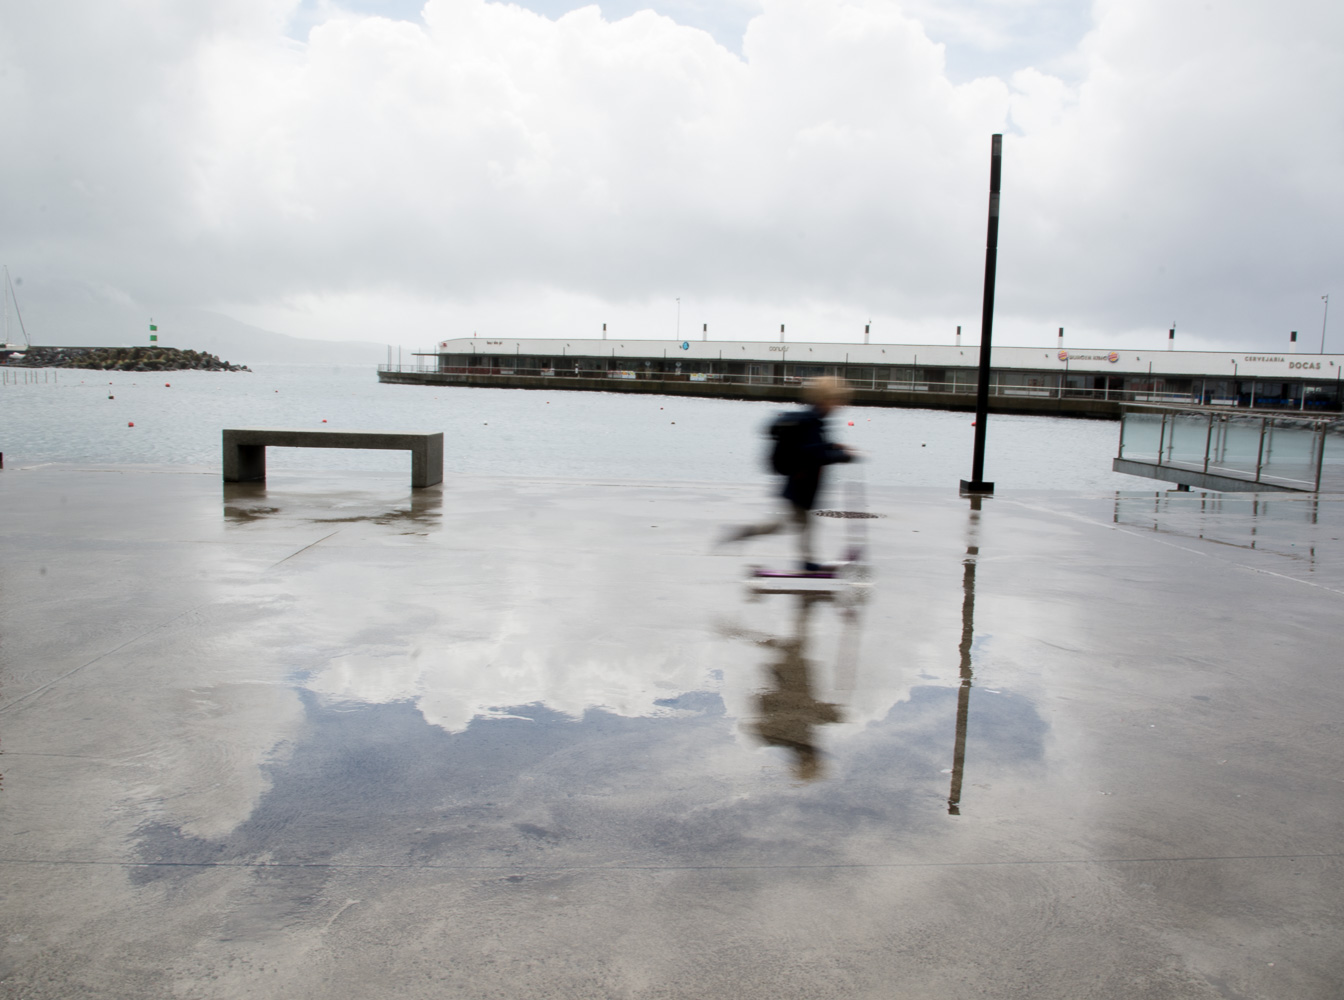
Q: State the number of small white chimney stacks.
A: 8